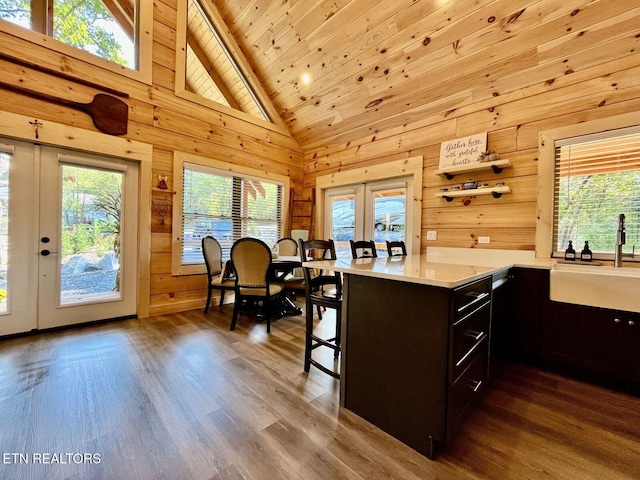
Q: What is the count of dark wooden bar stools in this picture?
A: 3